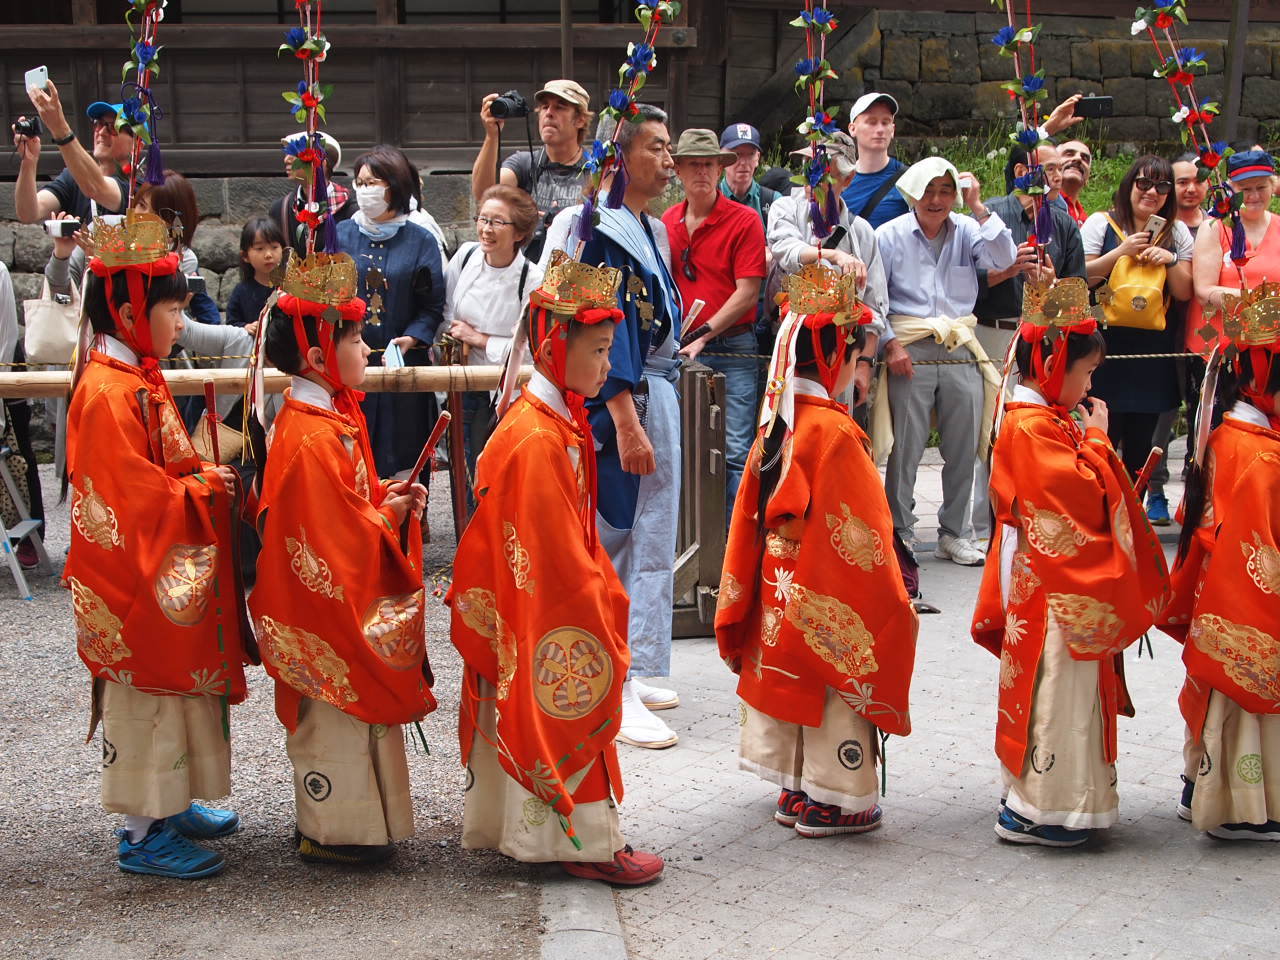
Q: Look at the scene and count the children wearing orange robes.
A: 6